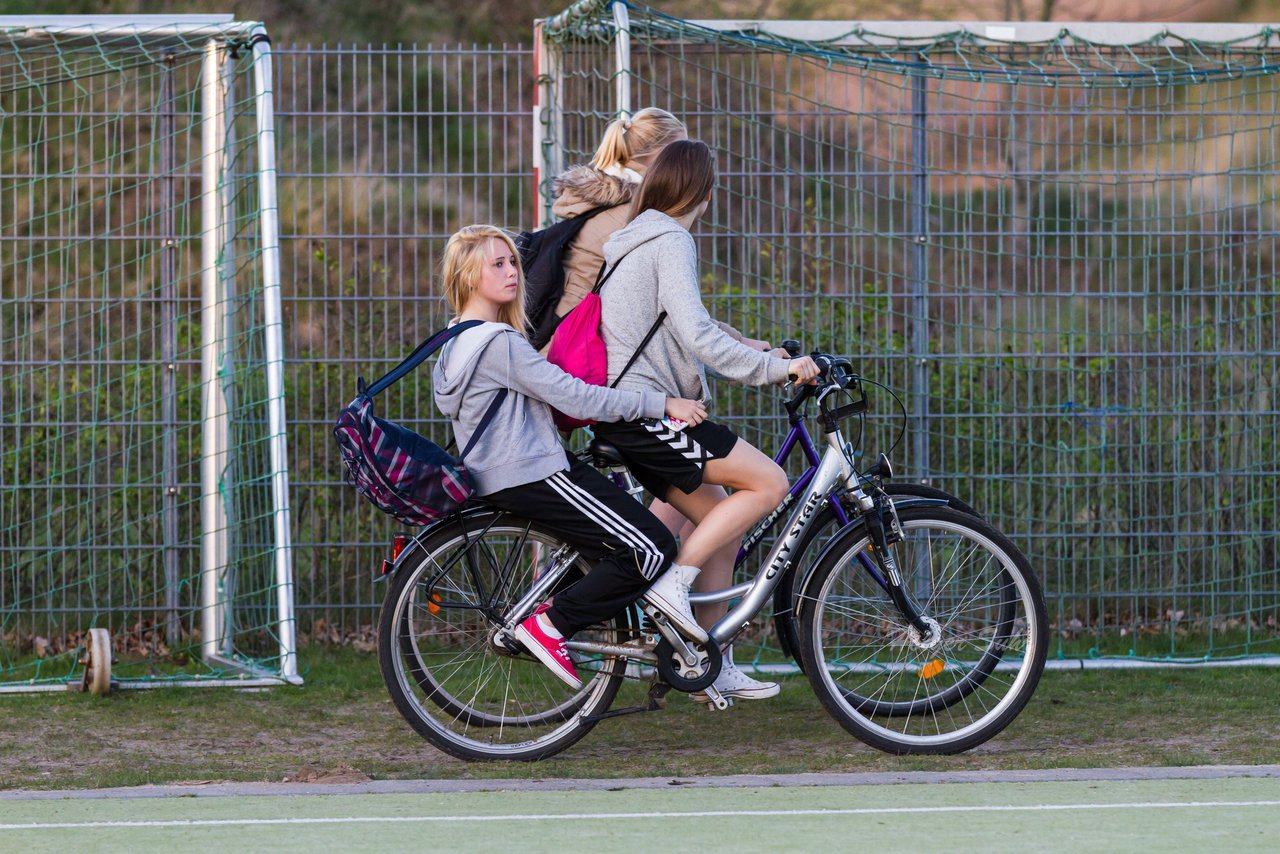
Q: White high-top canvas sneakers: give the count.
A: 2